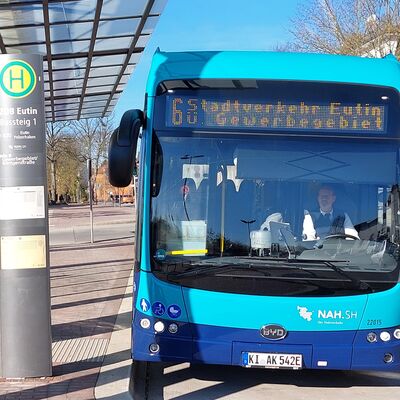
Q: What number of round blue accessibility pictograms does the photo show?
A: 3